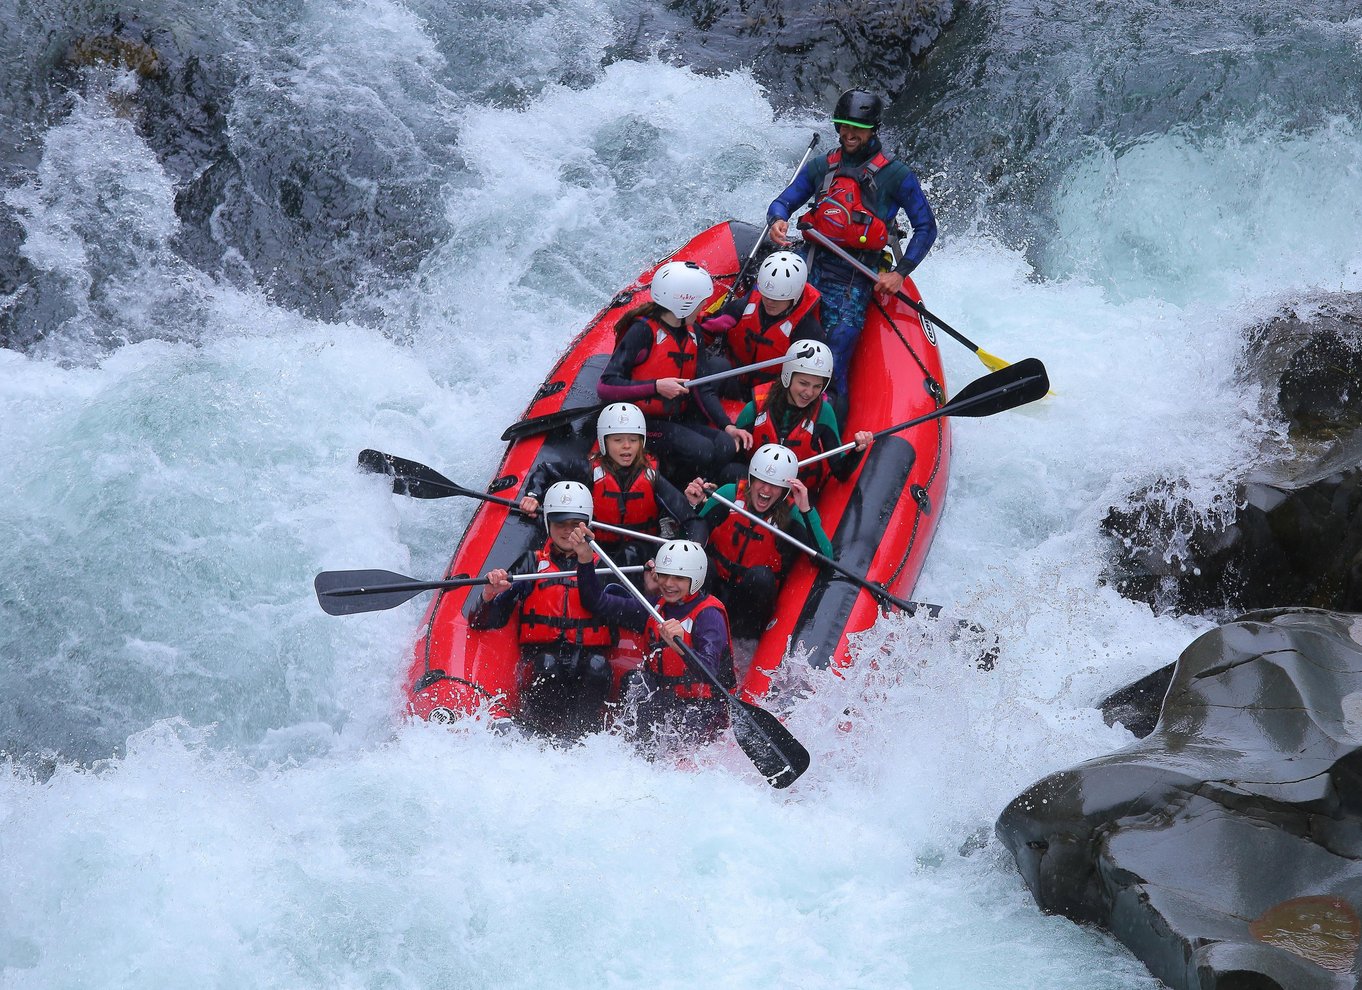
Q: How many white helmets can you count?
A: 7